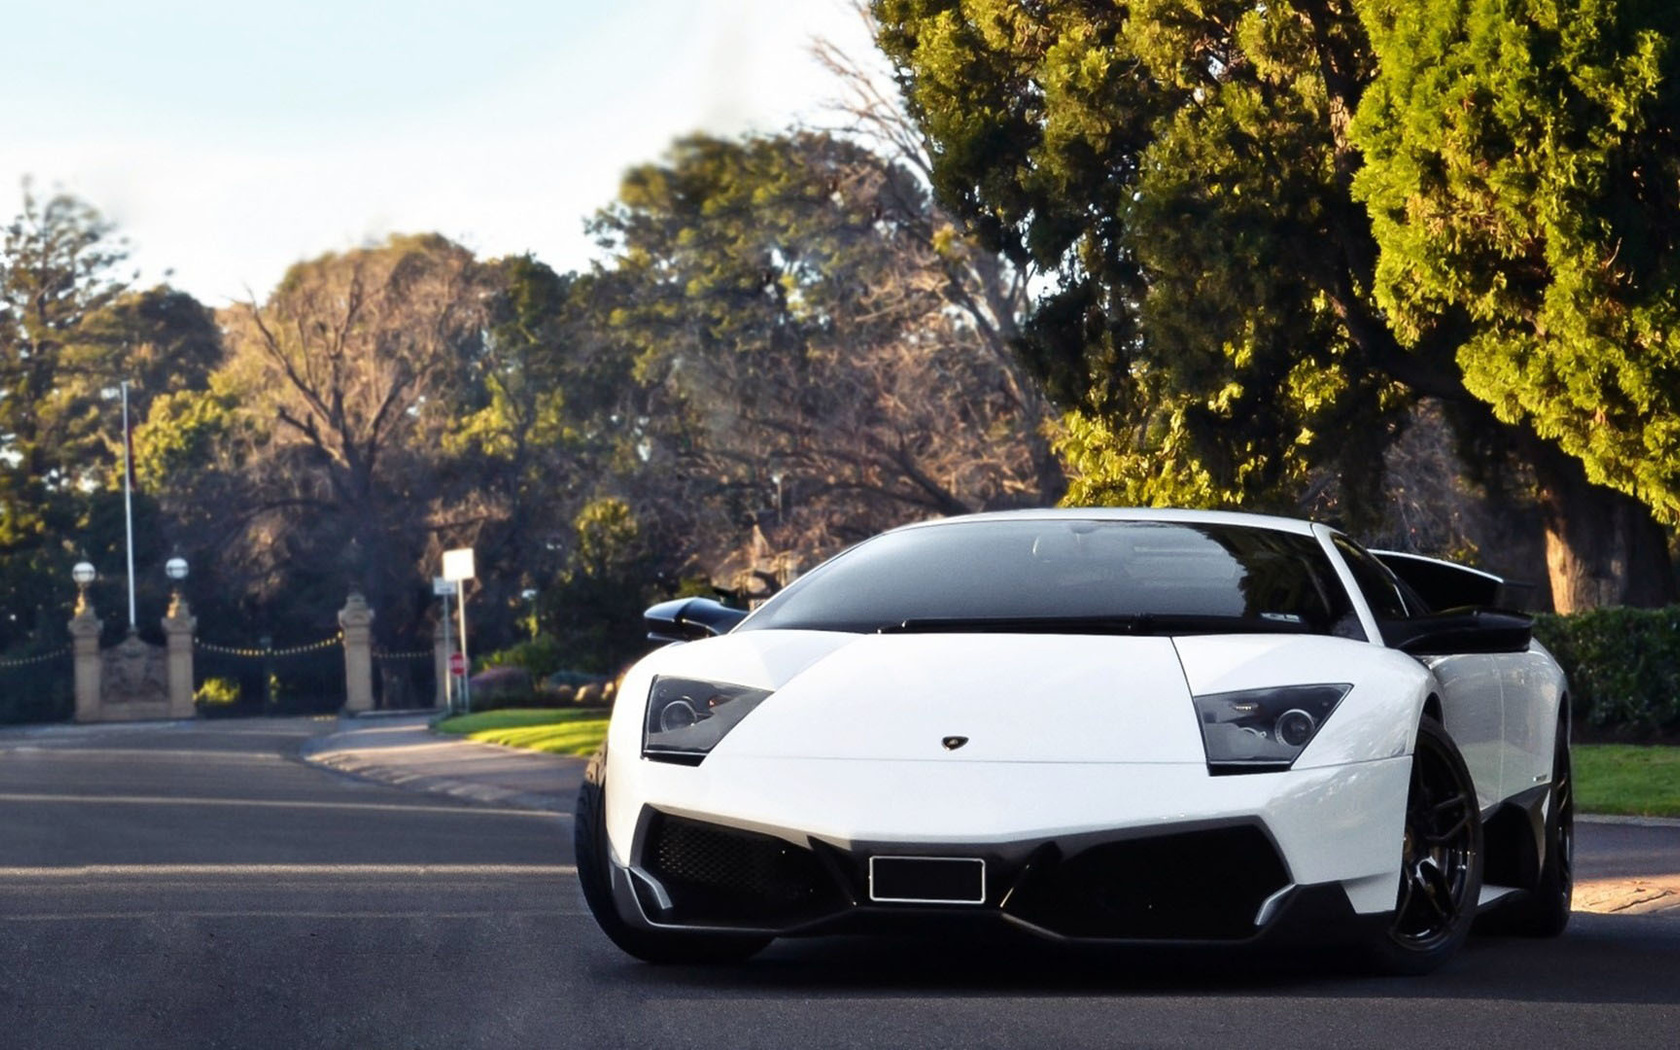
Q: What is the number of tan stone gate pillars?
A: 4